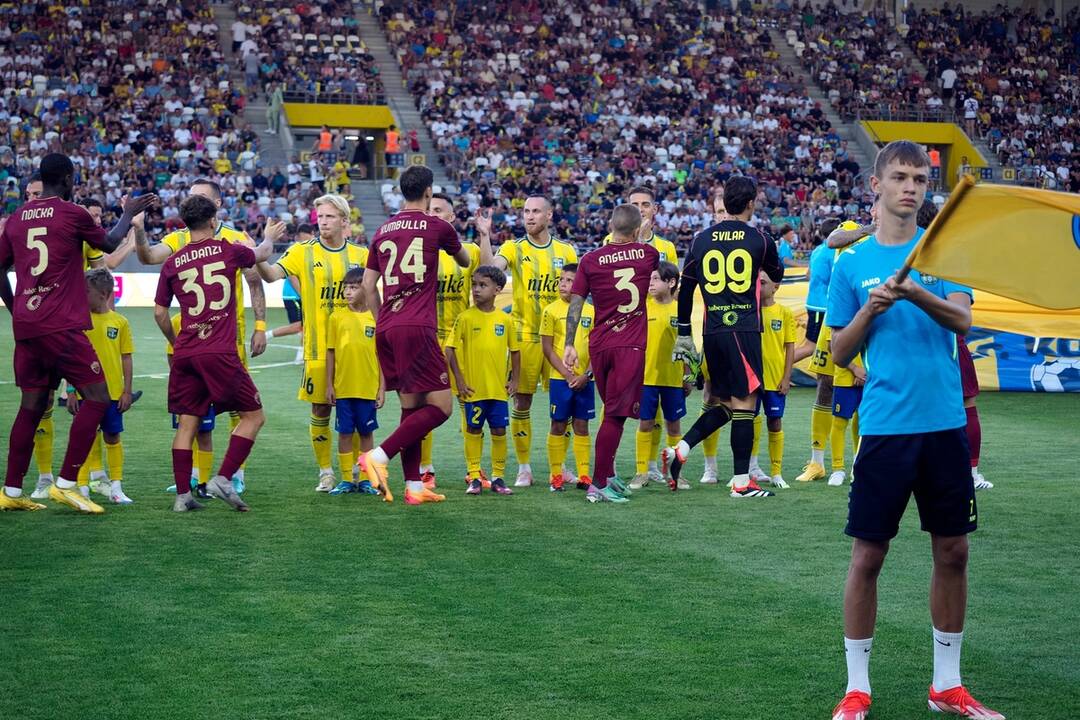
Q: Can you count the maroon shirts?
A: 4